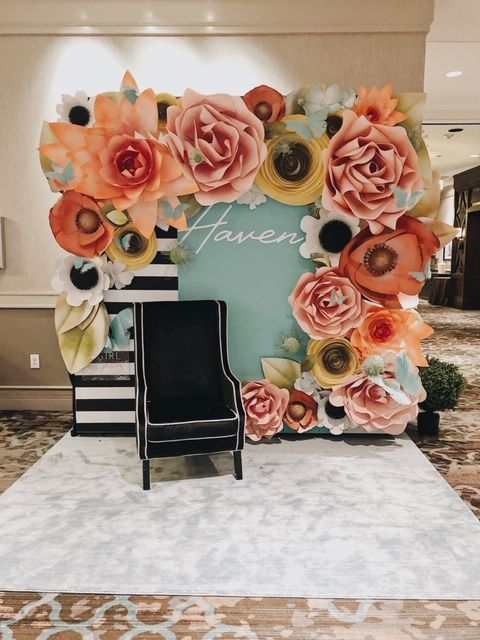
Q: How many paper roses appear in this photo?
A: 5